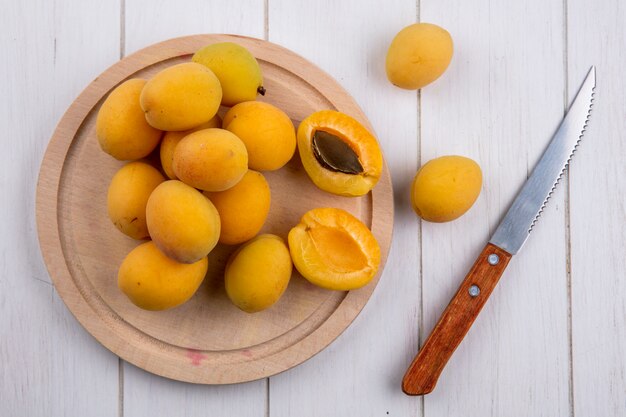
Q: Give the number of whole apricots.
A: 13